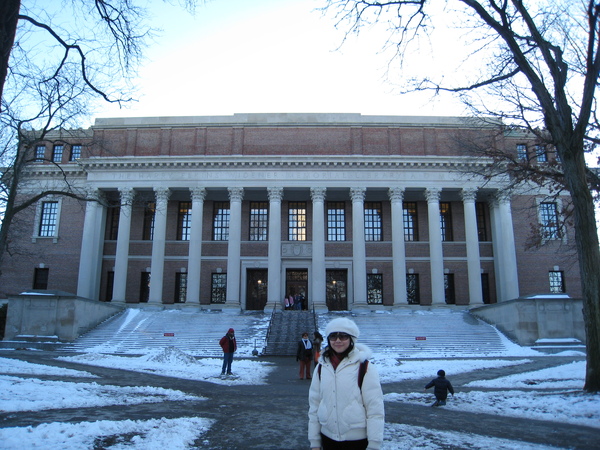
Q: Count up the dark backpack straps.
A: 2